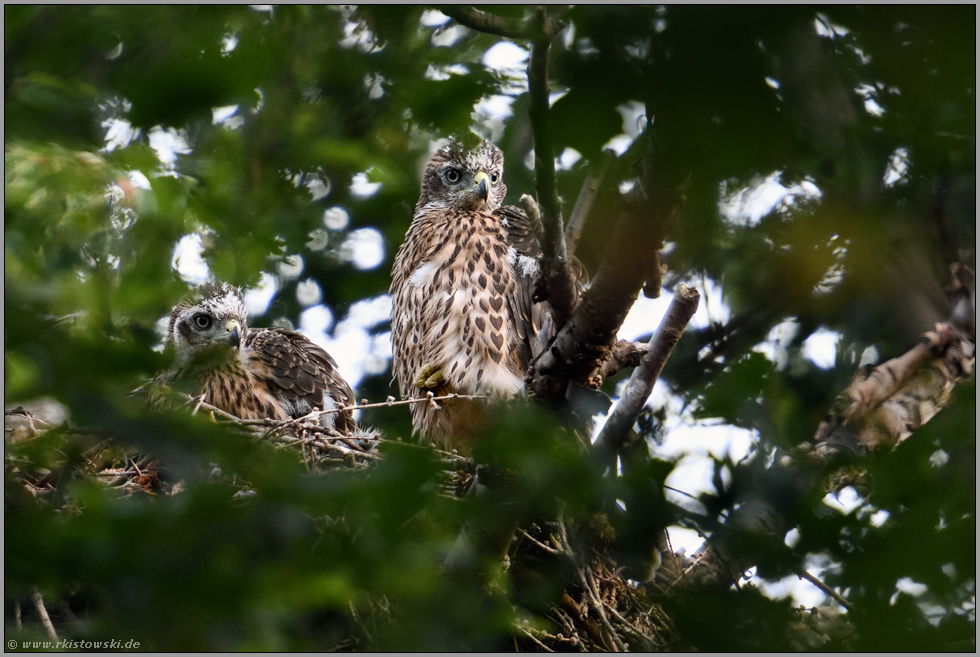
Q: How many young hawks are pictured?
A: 2